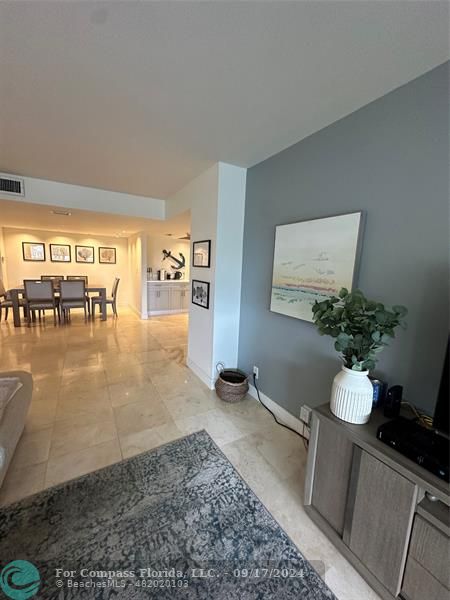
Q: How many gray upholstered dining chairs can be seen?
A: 6